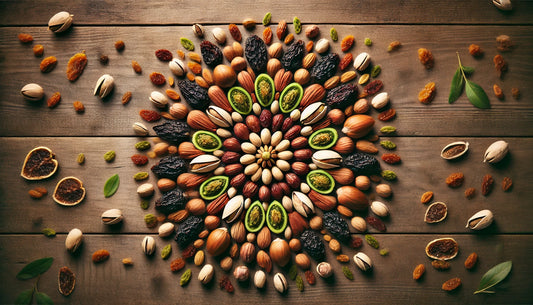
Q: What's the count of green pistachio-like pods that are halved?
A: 9